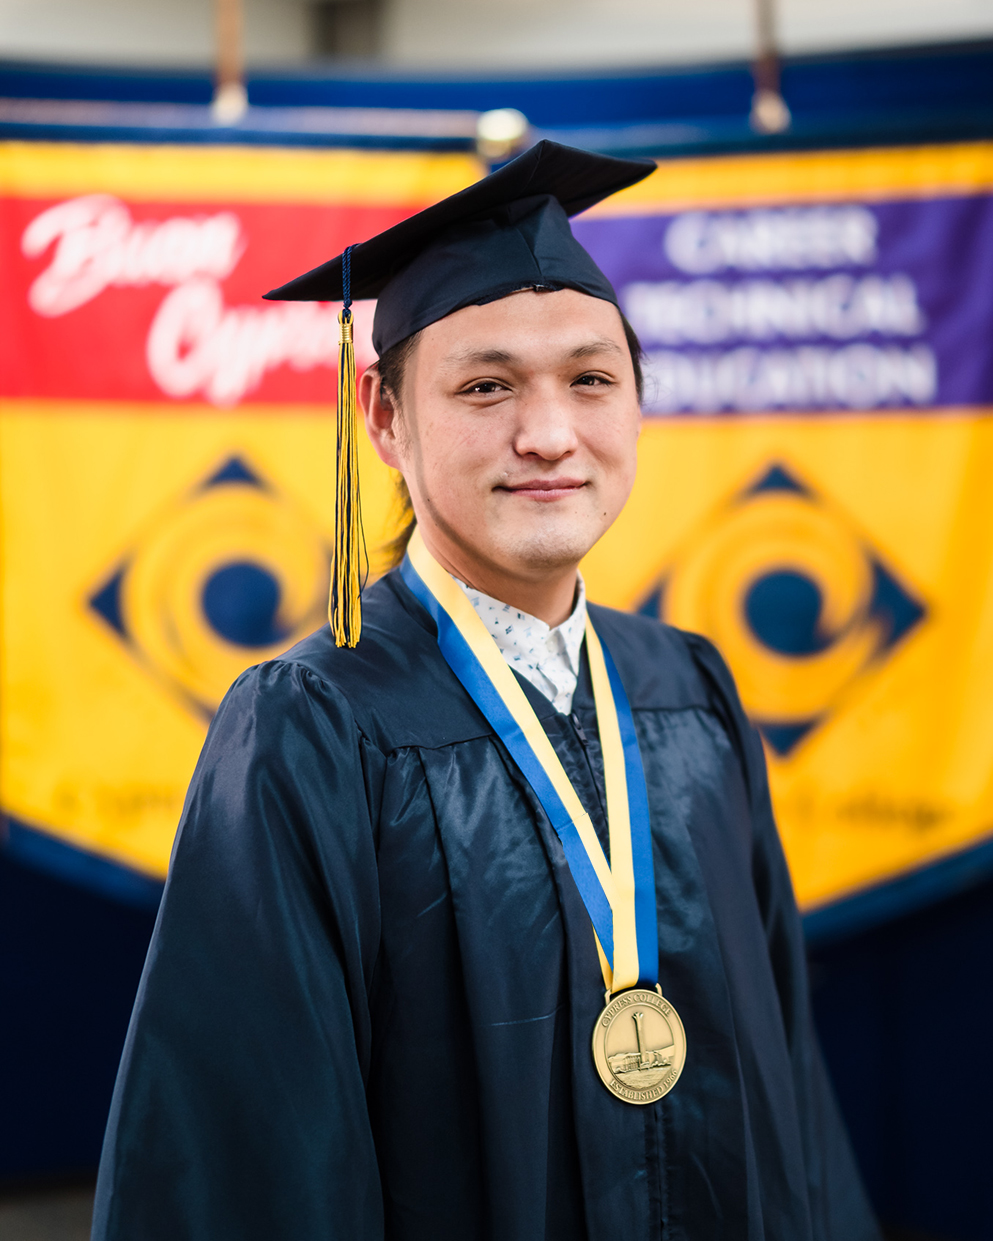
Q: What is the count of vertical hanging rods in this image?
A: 2